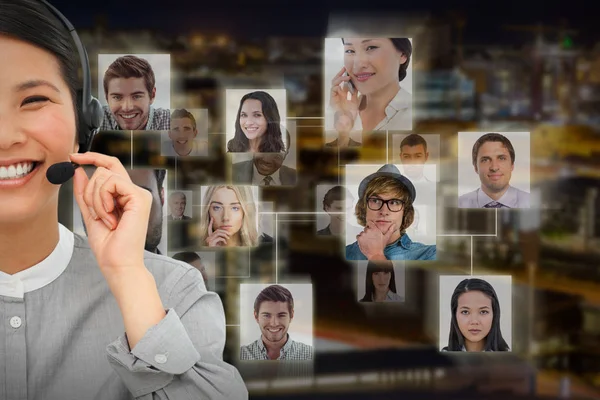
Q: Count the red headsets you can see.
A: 0